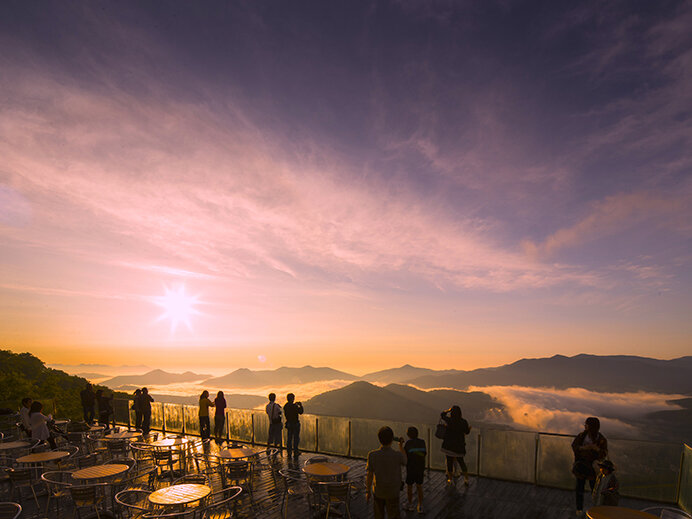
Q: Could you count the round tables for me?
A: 11